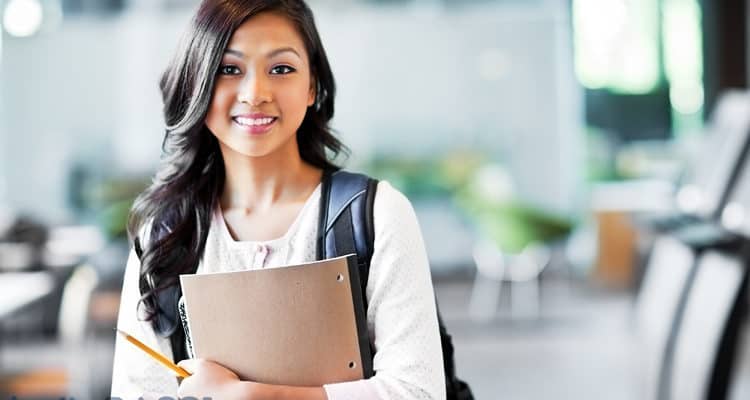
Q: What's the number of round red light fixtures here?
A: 0